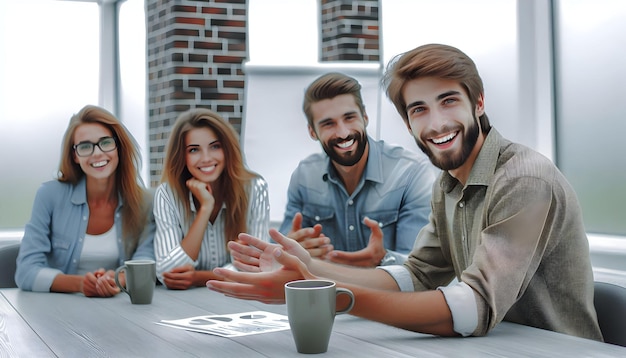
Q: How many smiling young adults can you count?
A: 4